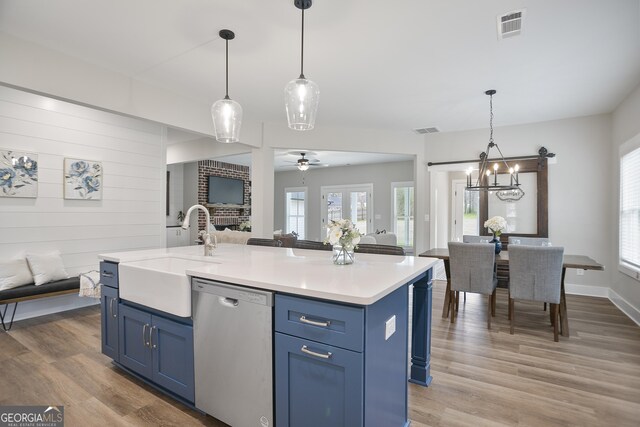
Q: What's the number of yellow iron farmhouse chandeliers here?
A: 0